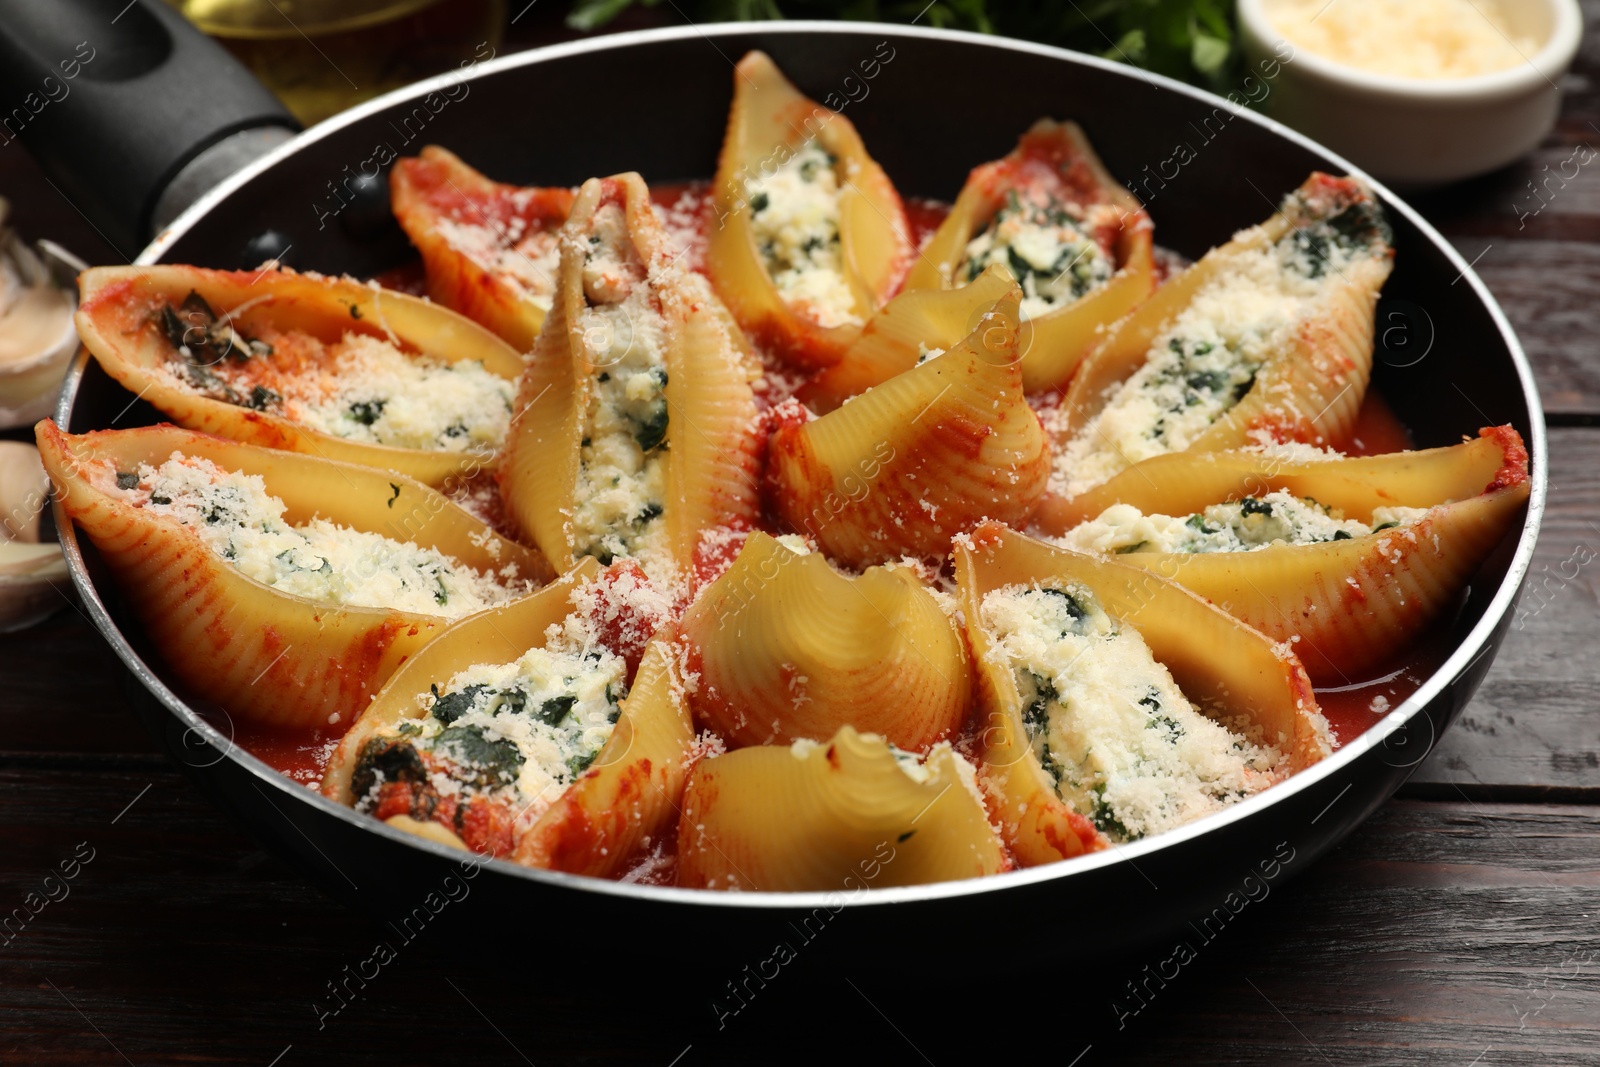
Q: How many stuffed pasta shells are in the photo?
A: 13